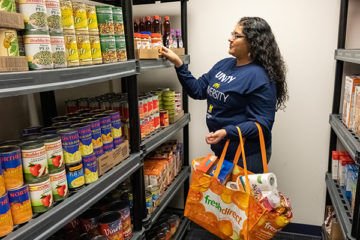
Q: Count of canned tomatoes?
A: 4